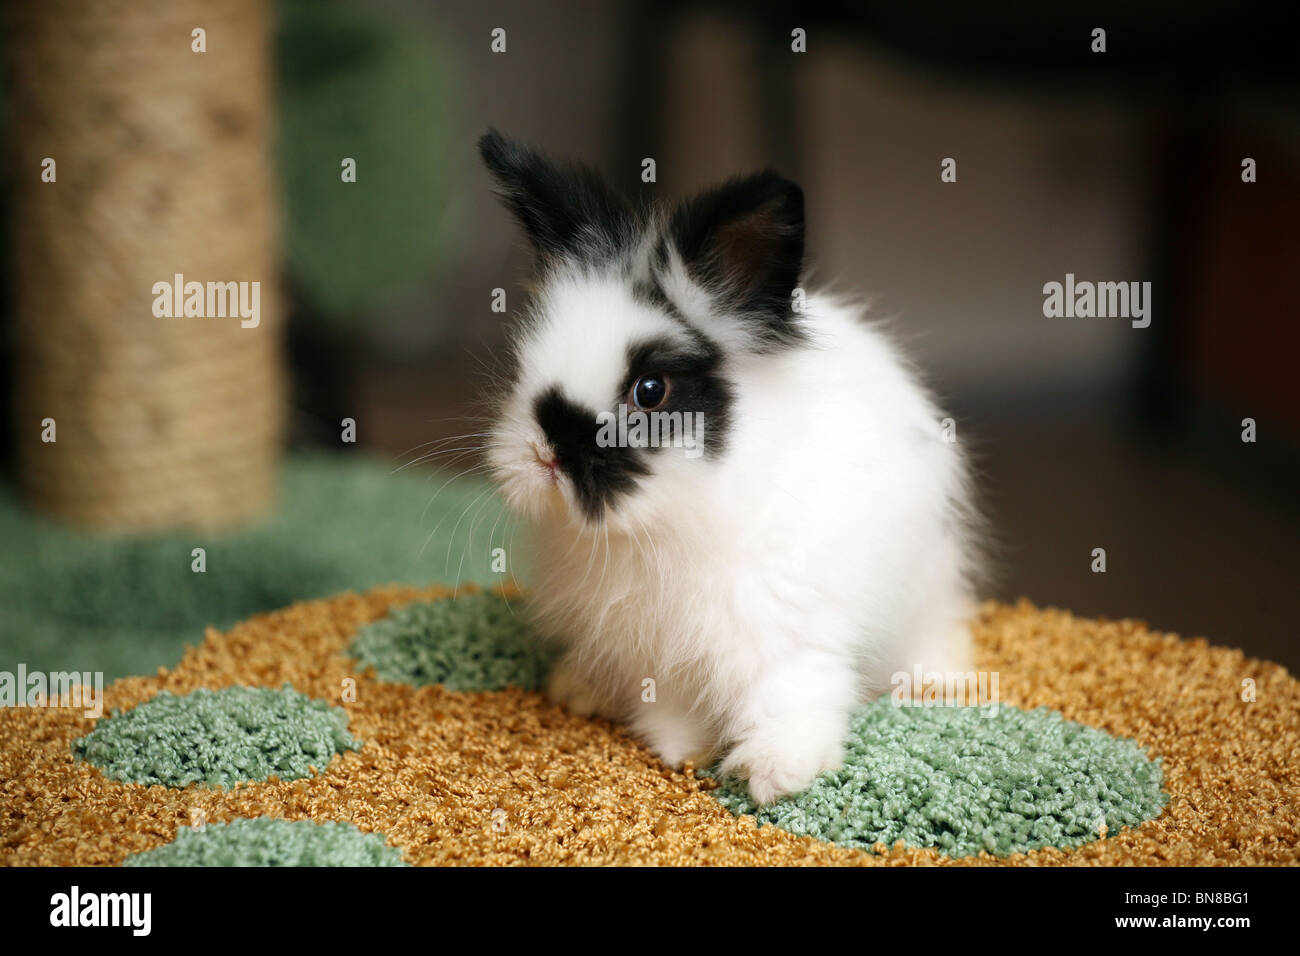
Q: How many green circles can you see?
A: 4